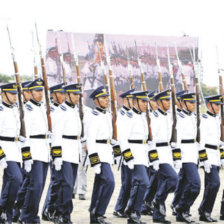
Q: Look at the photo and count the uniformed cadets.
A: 13